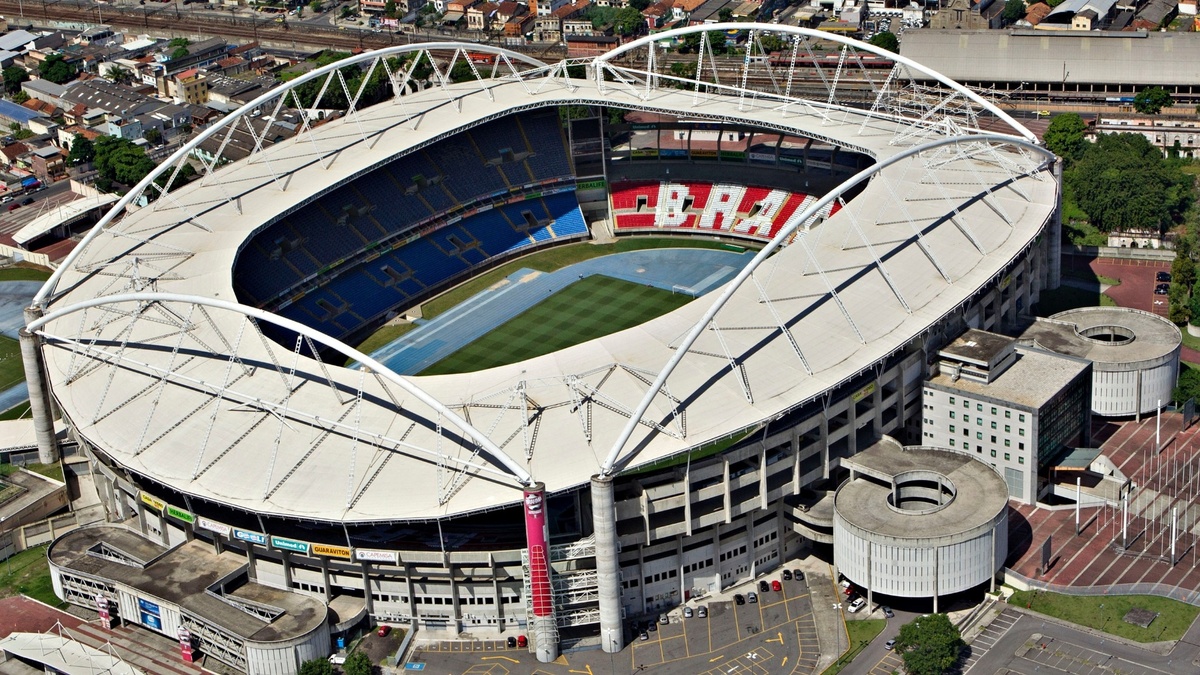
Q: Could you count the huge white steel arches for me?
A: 4